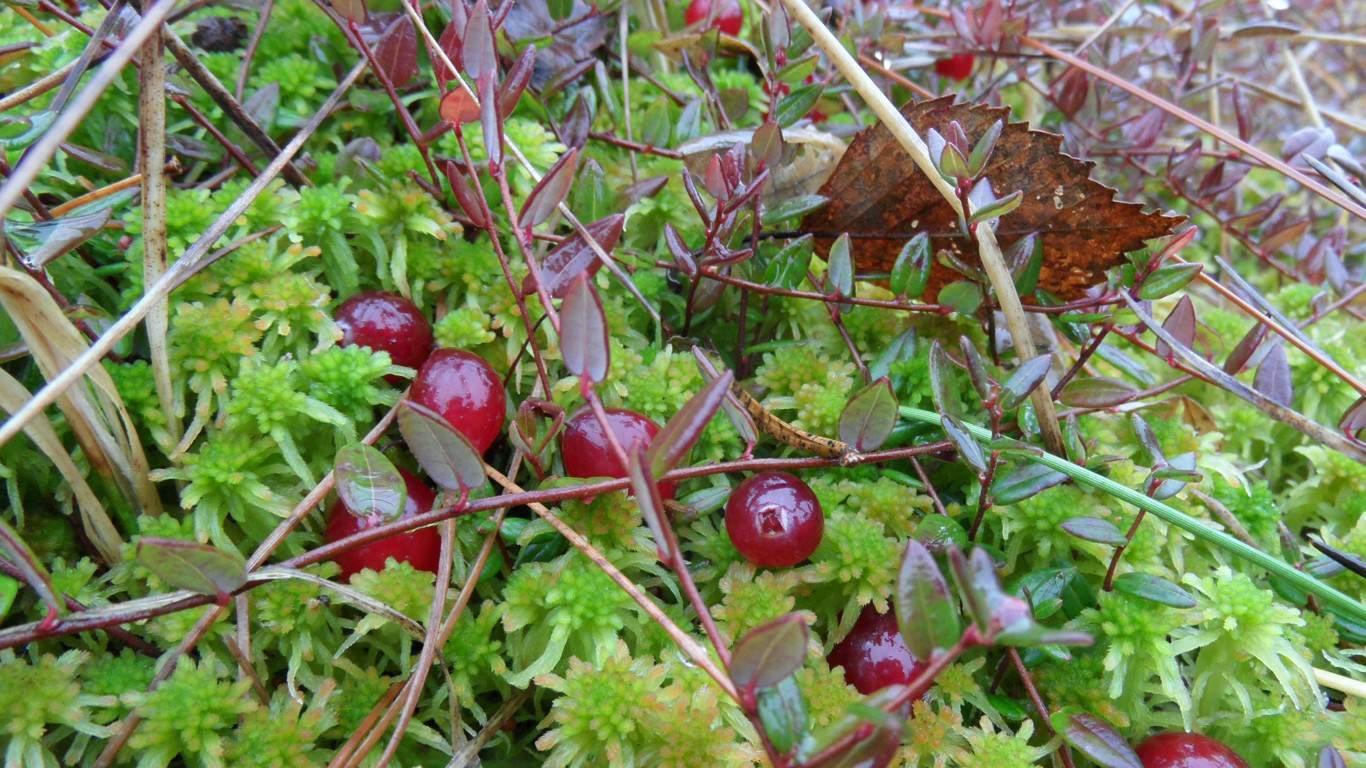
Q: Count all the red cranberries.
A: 9